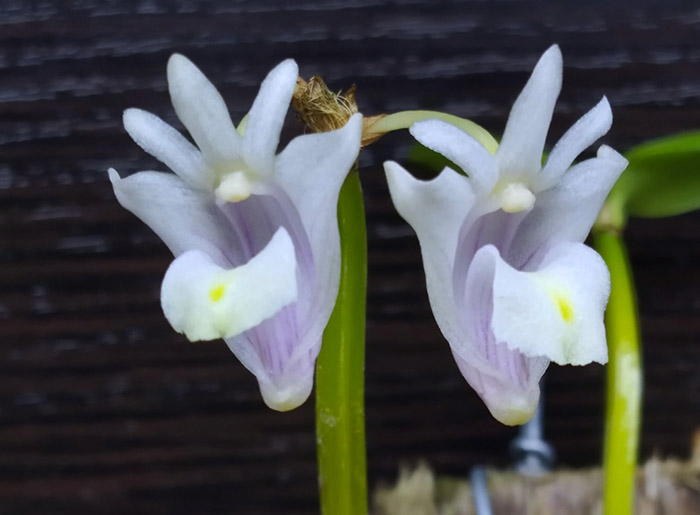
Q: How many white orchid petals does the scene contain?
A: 12